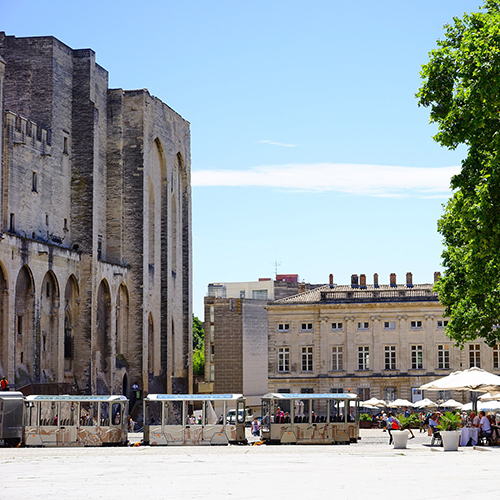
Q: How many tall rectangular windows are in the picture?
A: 9